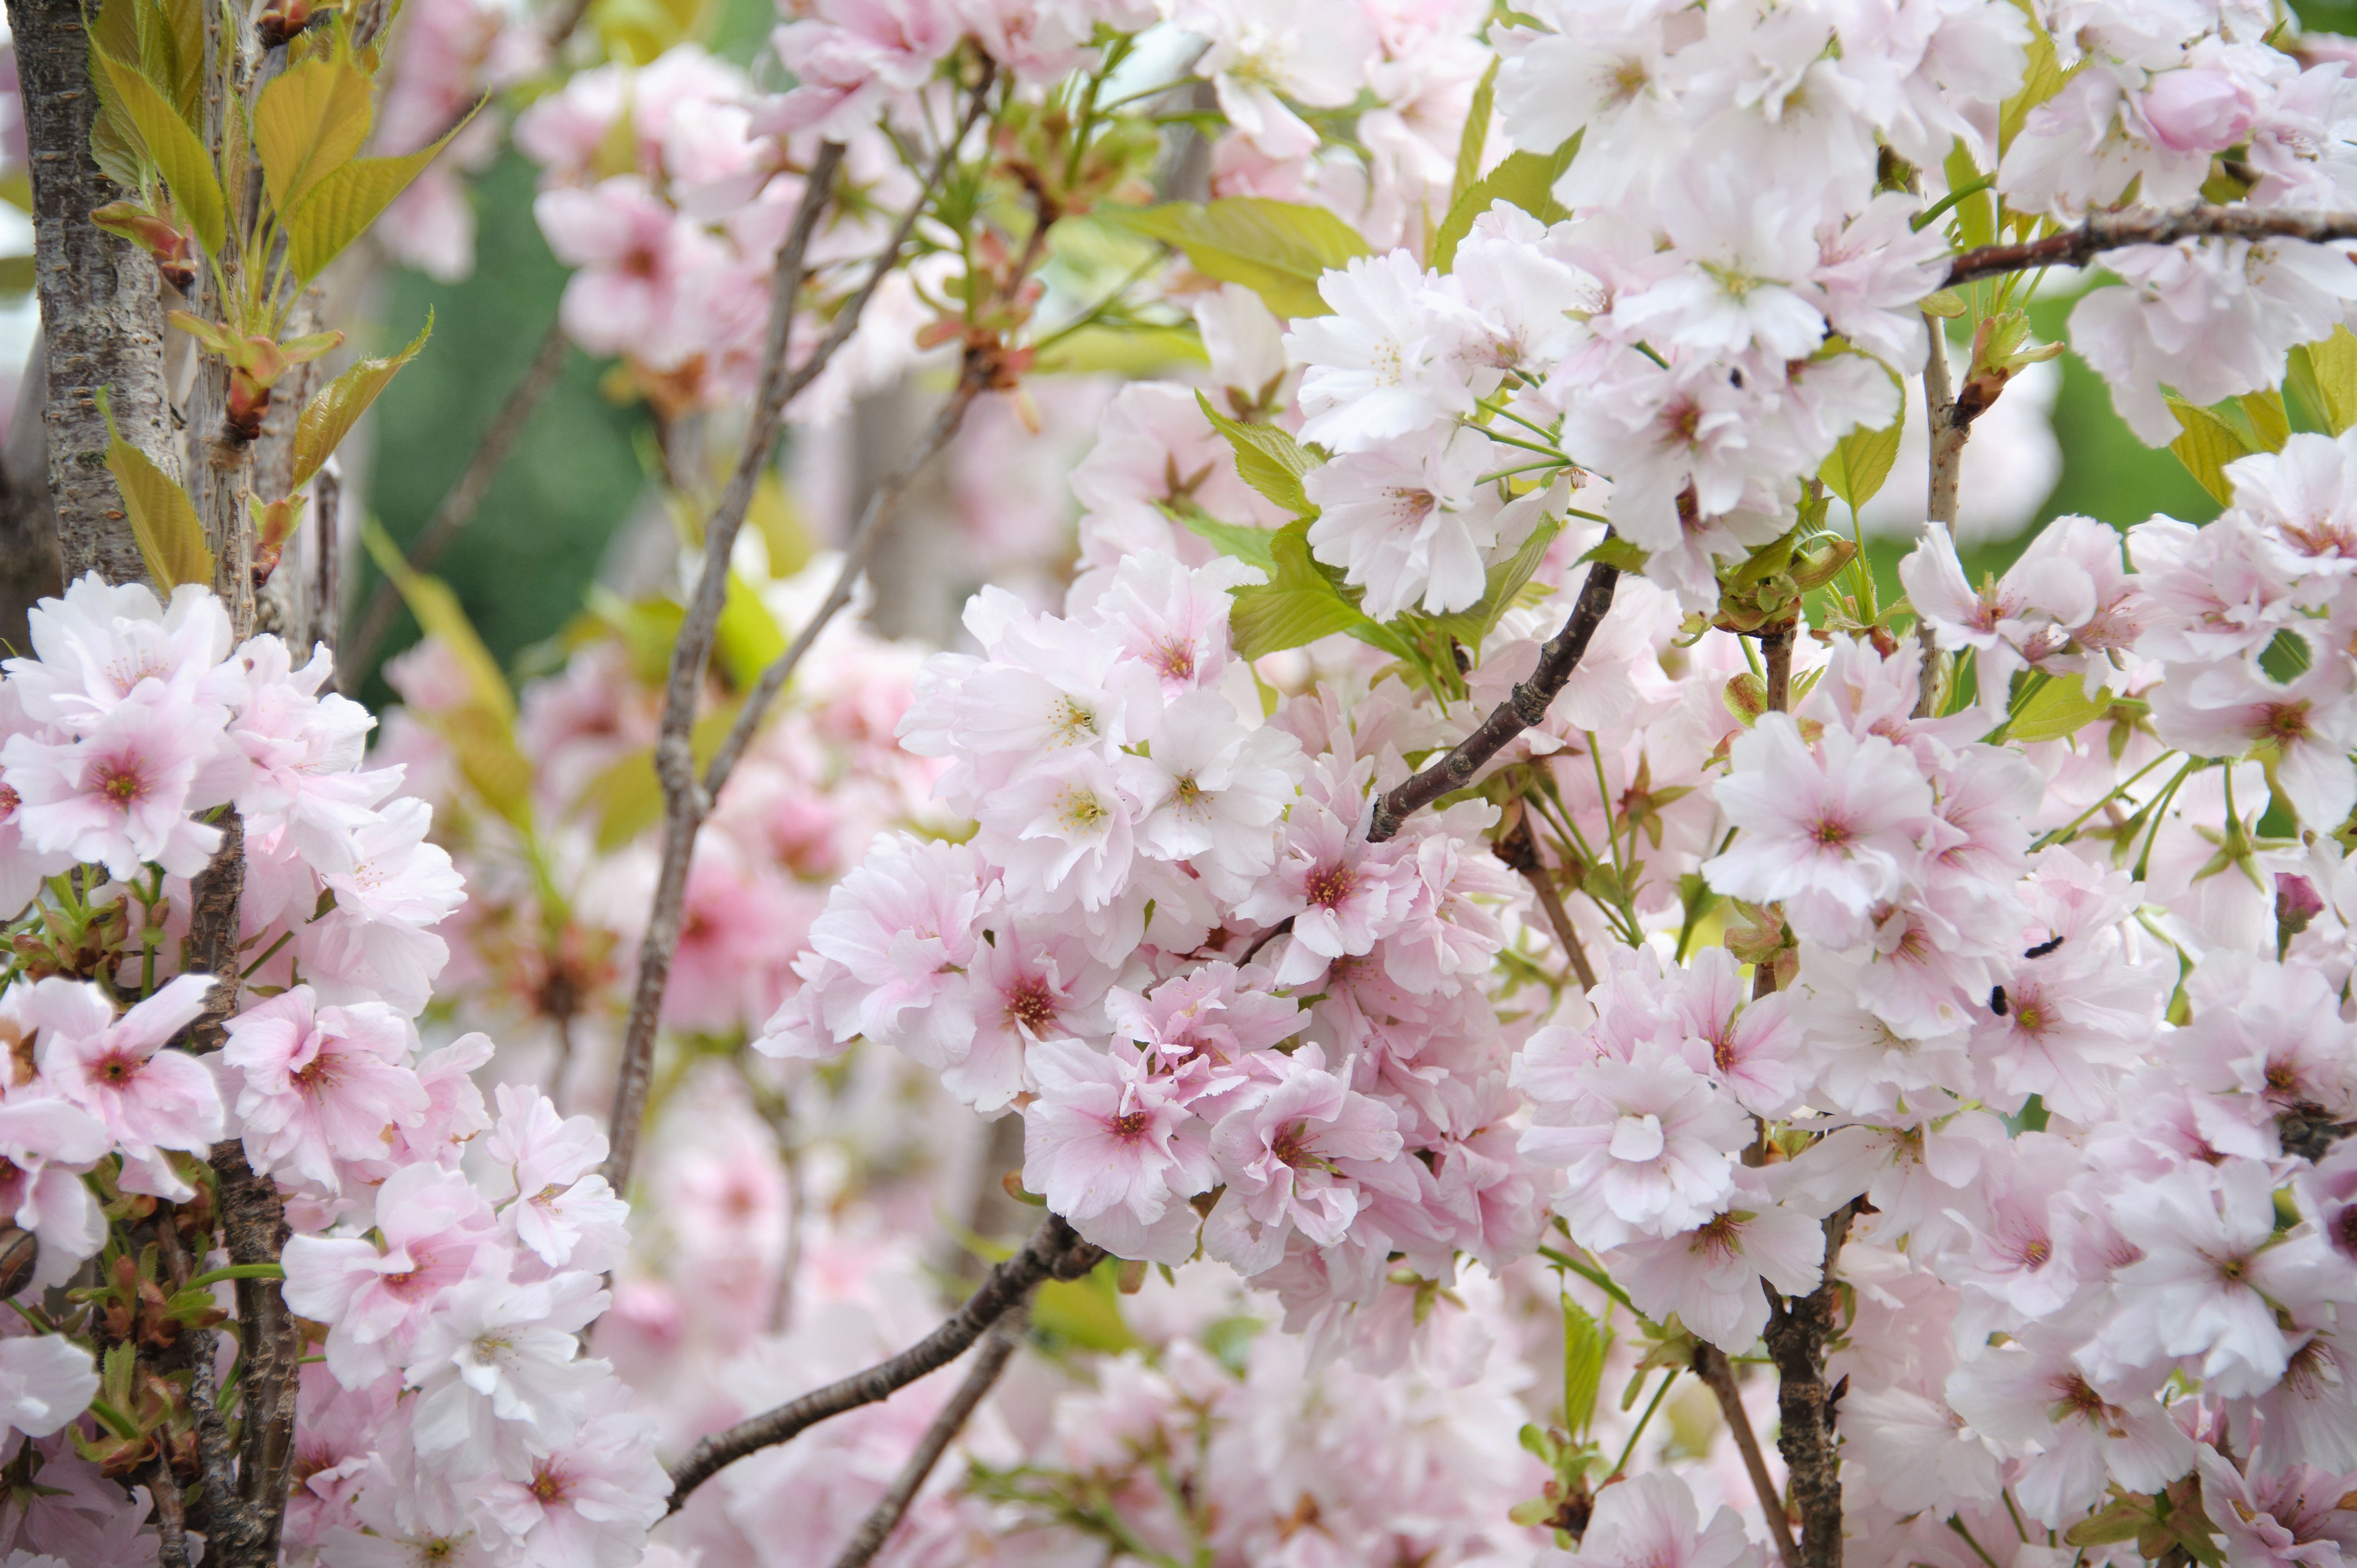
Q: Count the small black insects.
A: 2